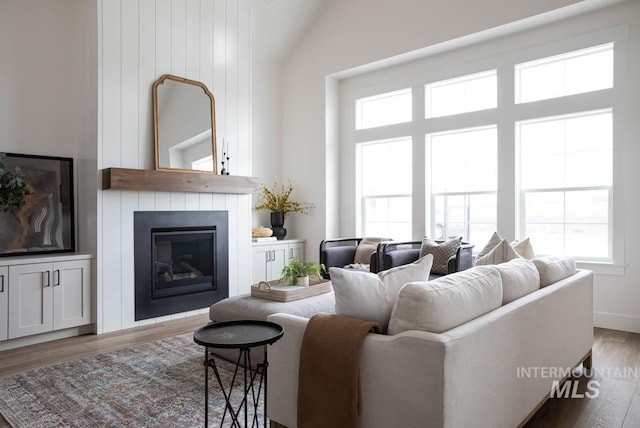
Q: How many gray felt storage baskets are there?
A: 0